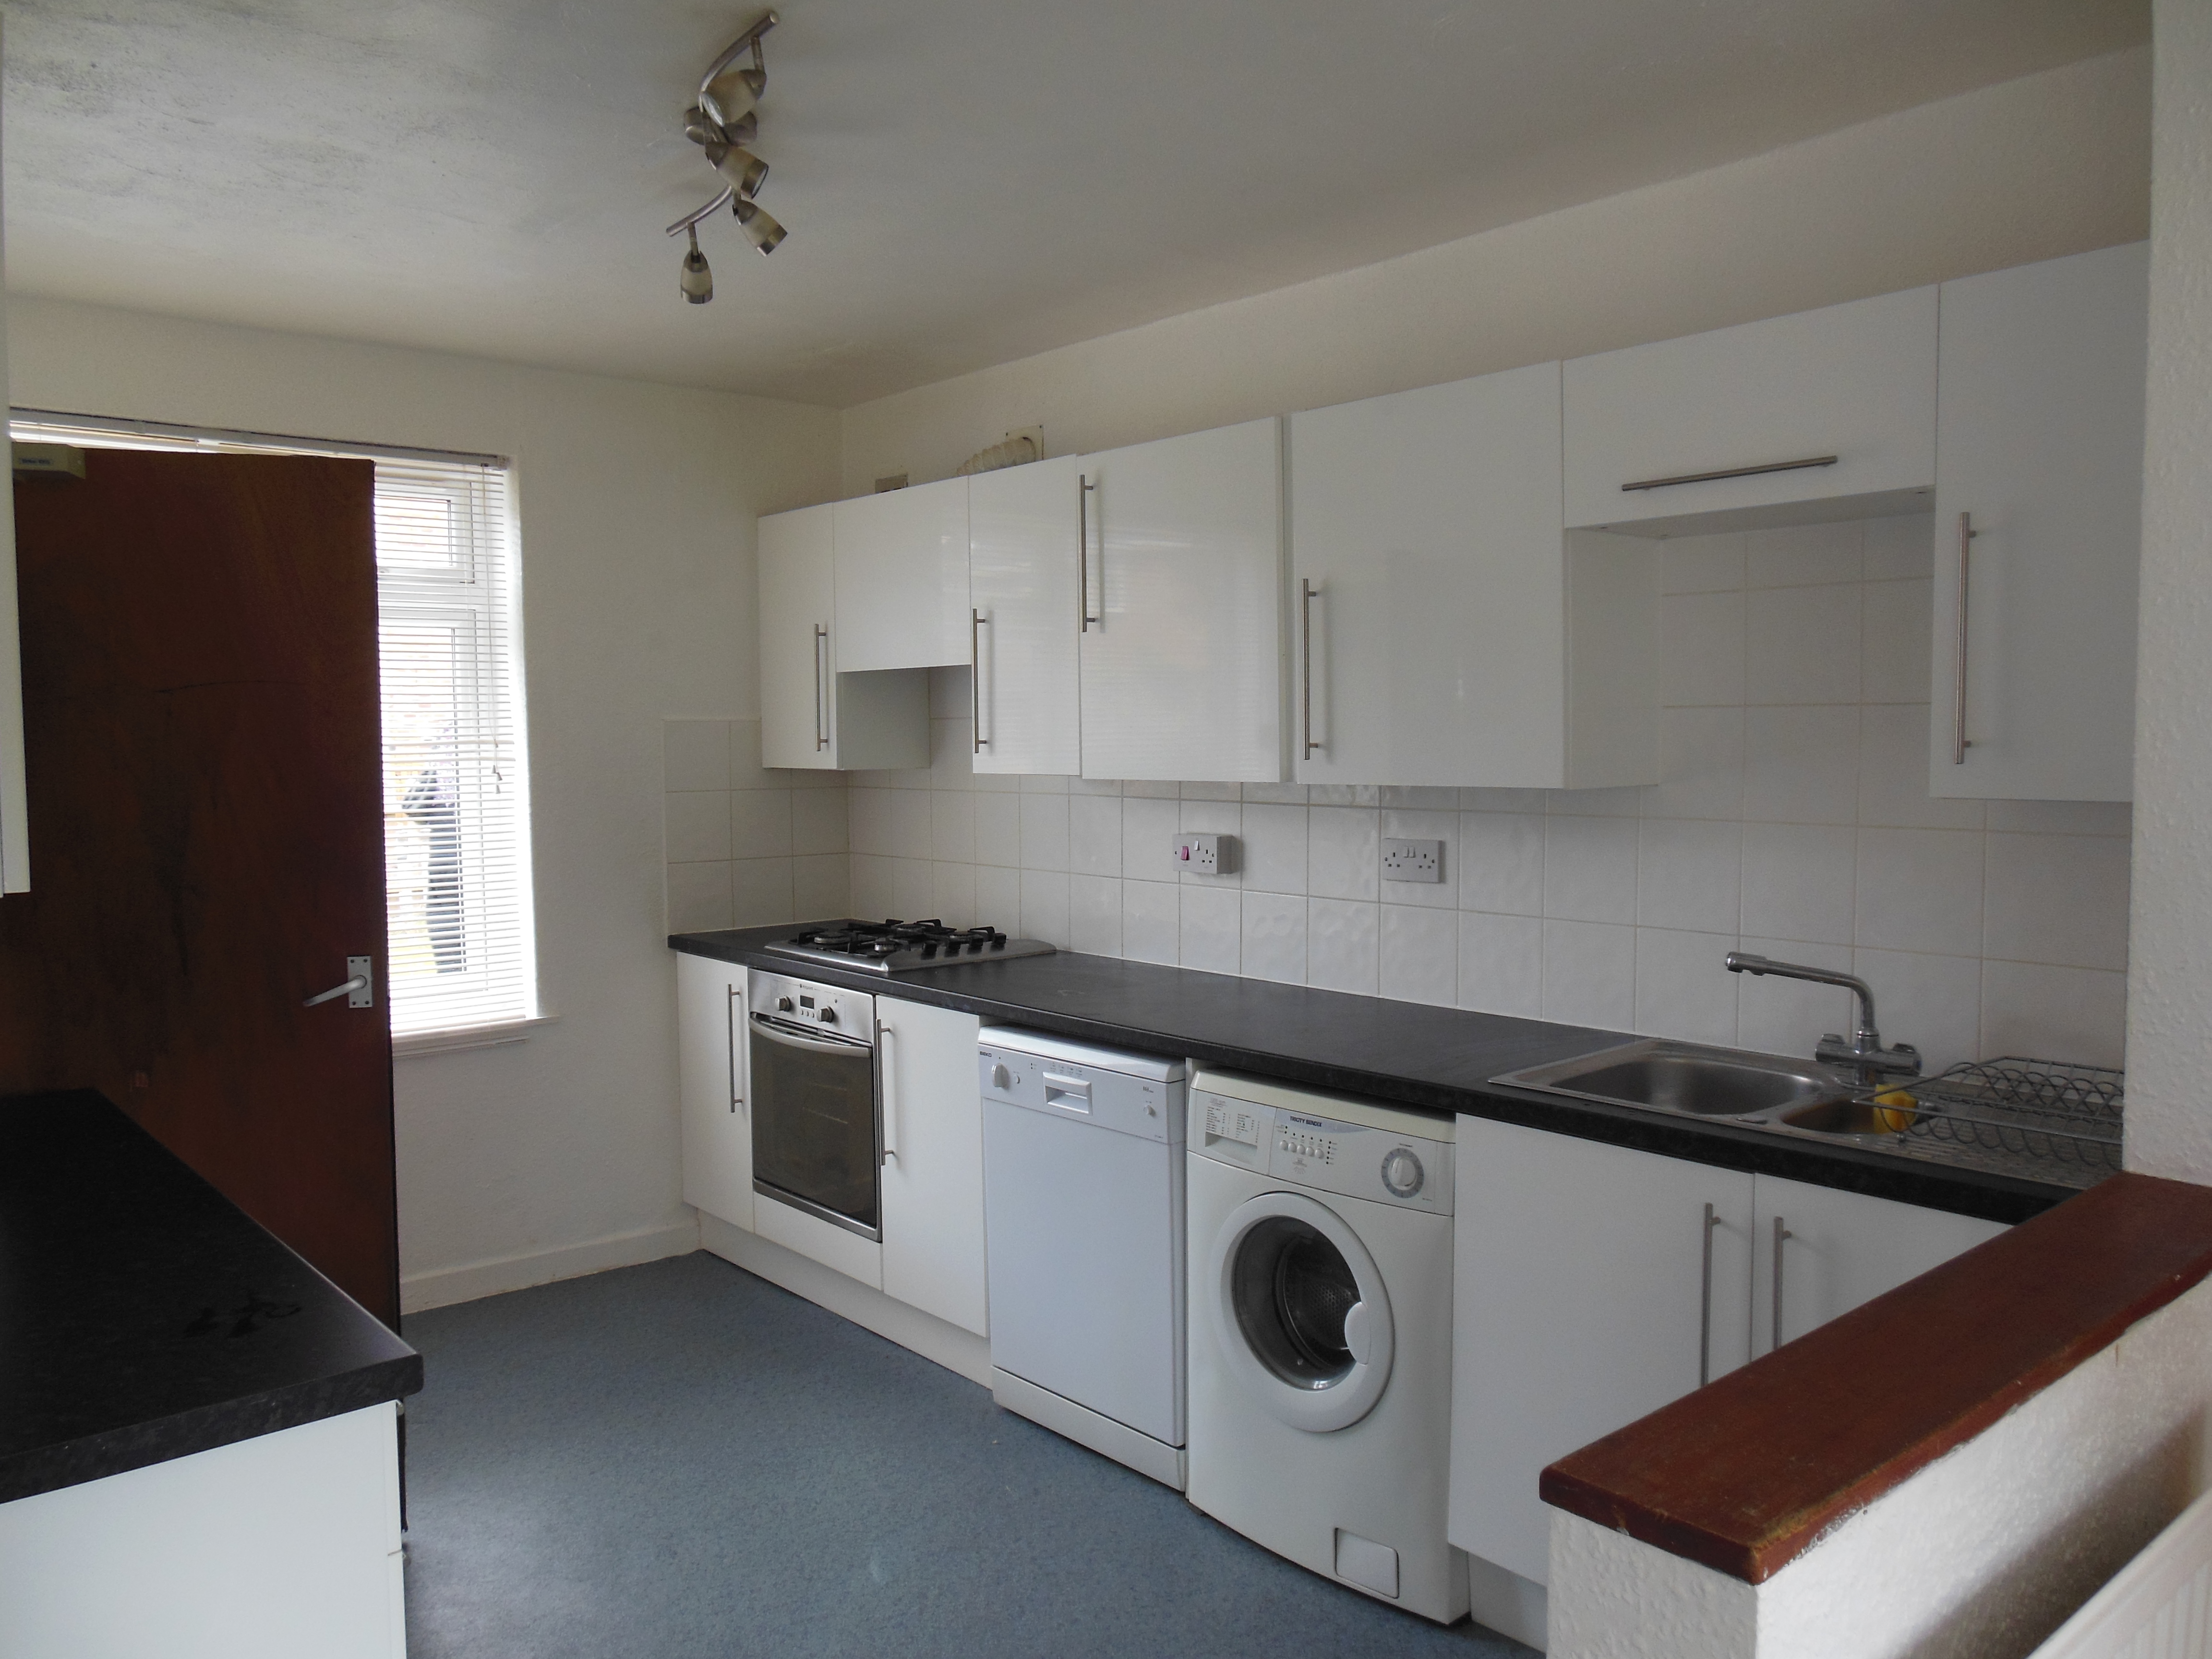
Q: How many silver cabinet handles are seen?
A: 10